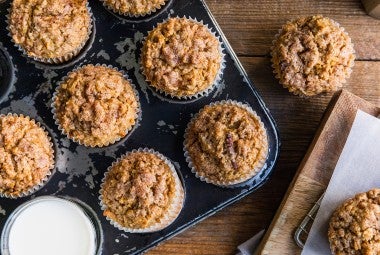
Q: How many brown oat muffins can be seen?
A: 9